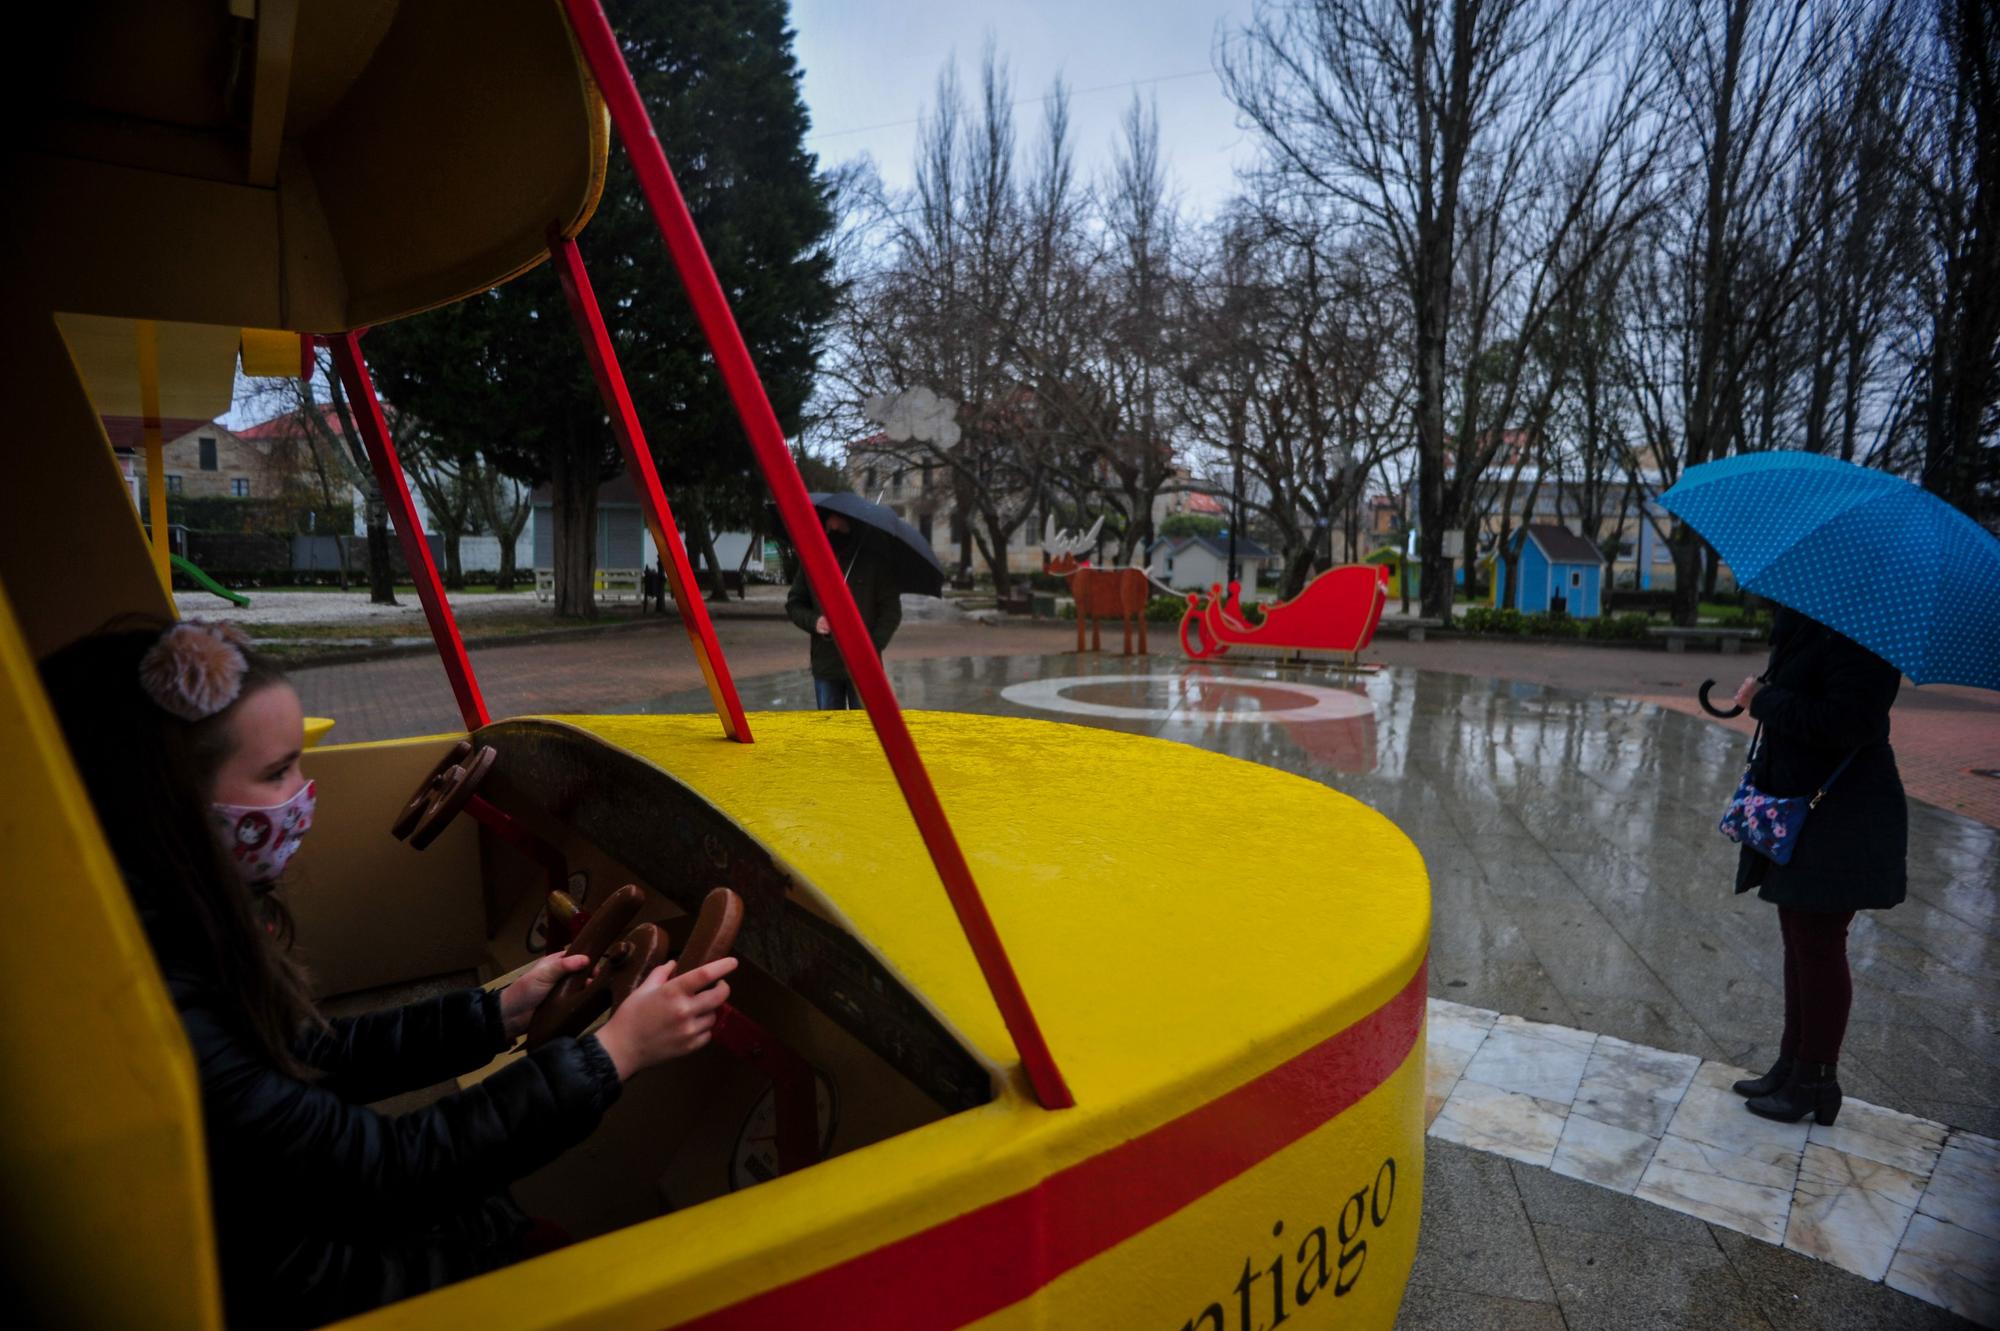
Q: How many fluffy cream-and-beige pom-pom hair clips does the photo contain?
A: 1